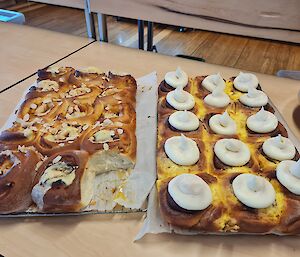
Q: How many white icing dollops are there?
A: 15